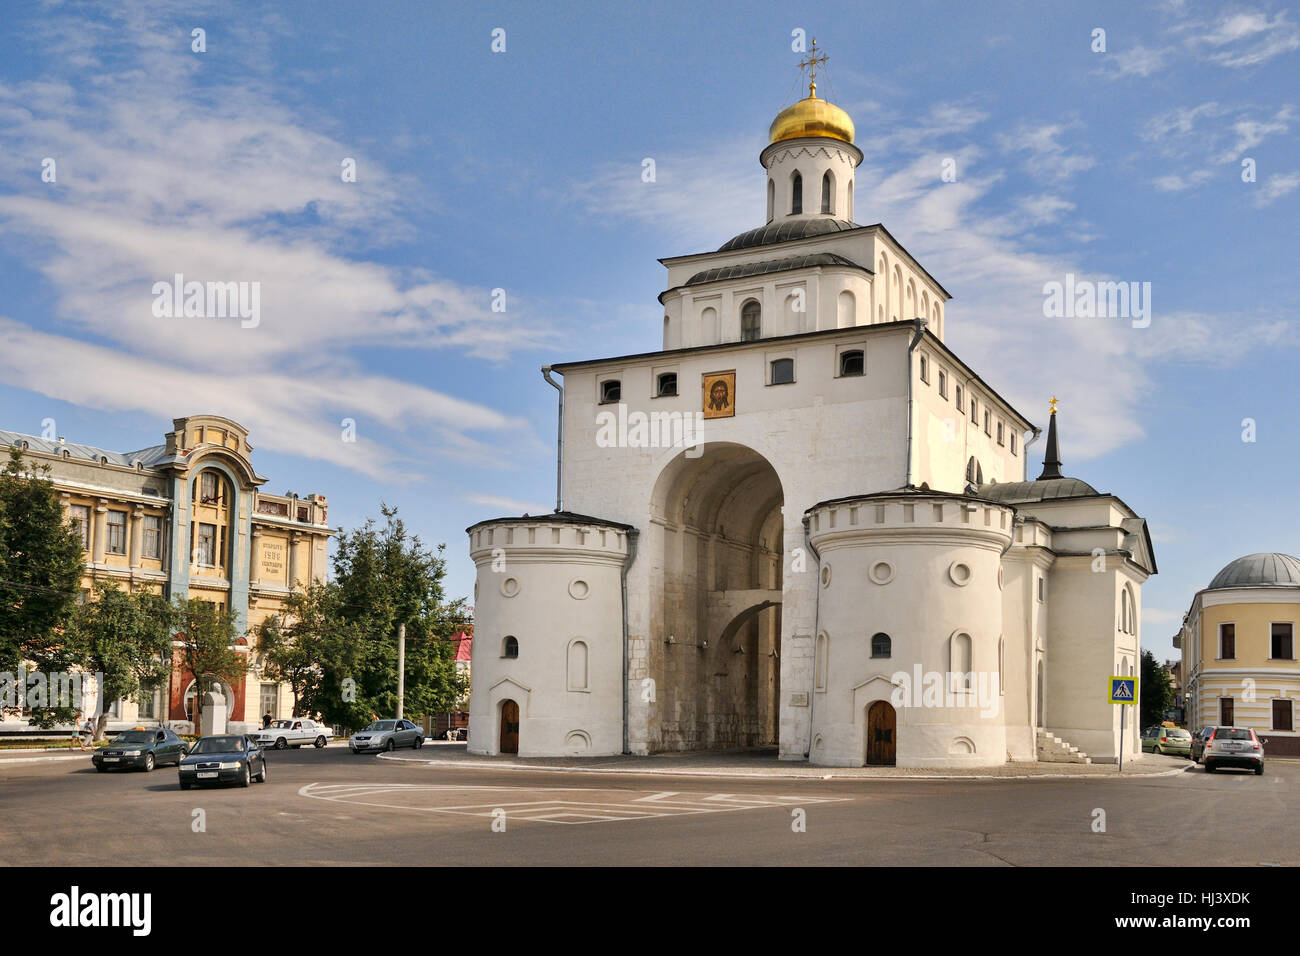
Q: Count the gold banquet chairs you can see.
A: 0